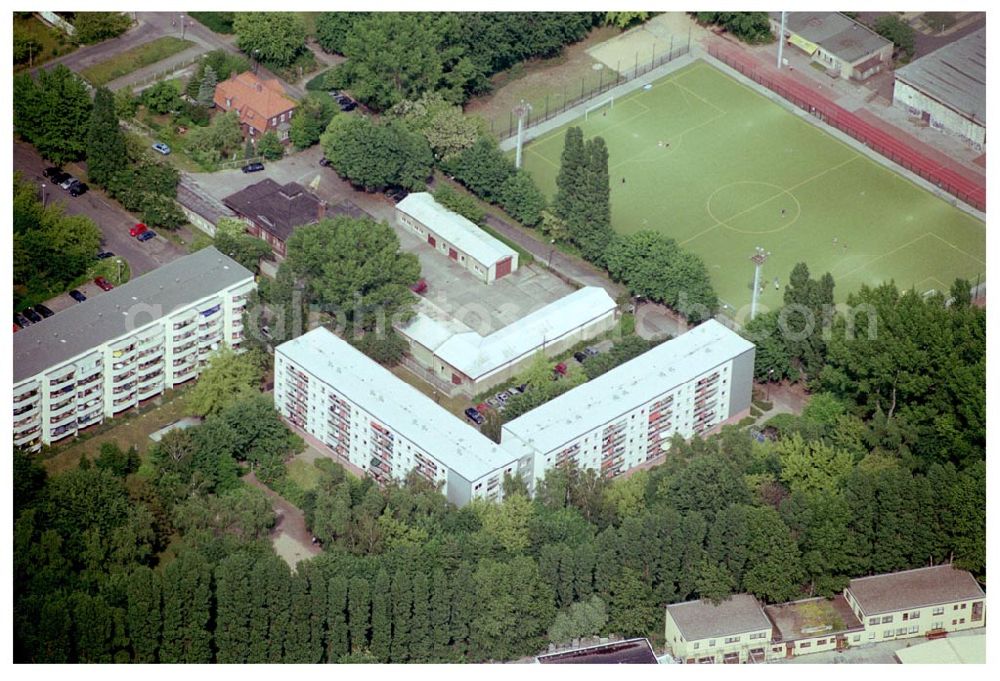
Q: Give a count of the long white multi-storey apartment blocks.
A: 3